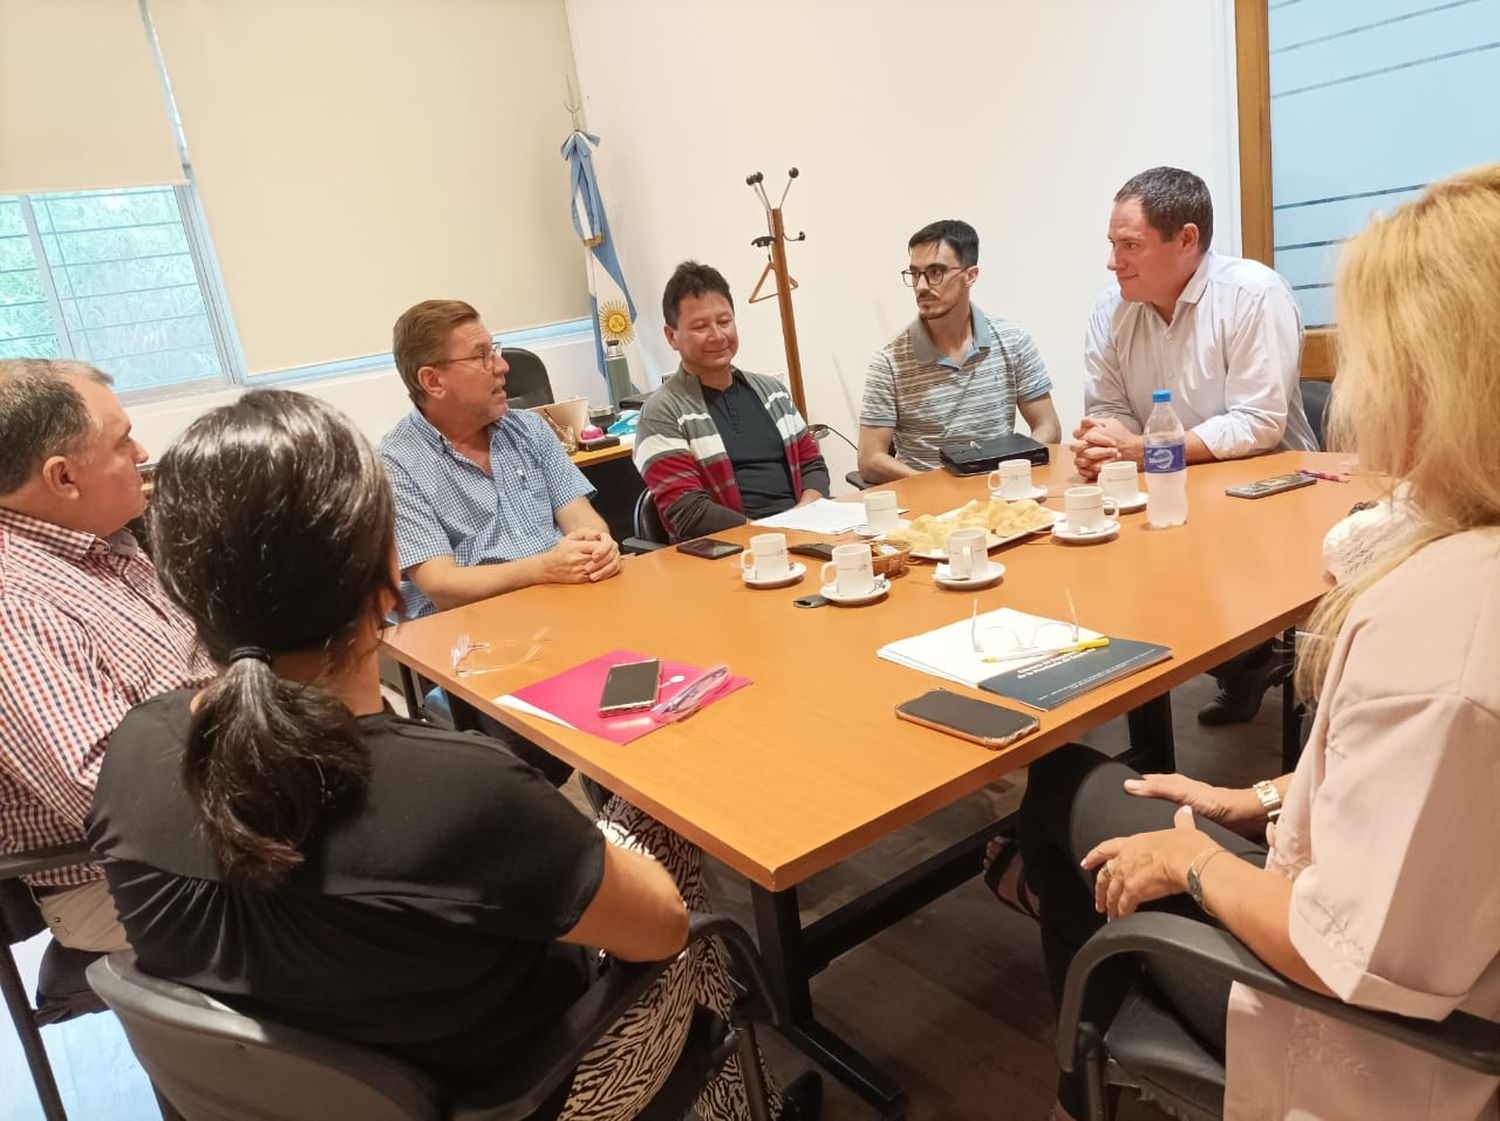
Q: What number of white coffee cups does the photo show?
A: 7